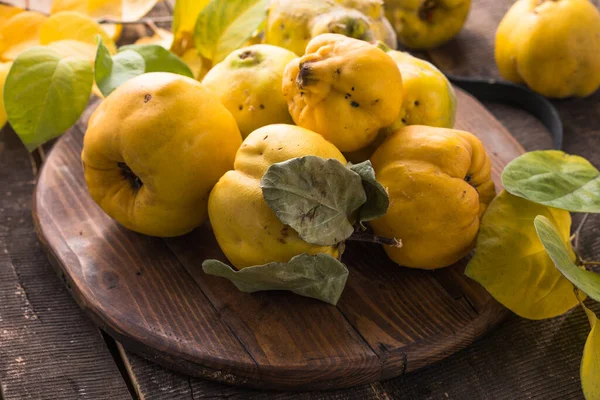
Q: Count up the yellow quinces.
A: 9